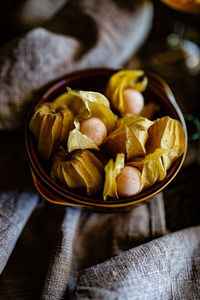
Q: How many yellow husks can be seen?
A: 7